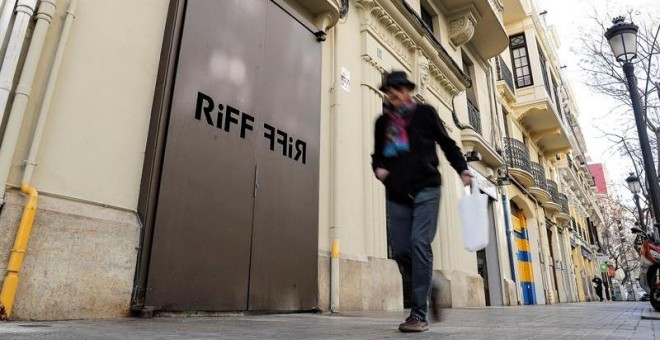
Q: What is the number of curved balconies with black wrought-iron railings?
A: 4